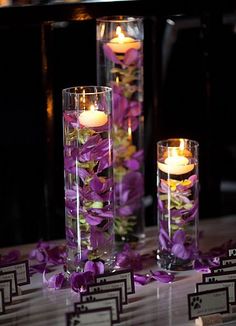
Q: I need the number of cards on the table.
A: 15